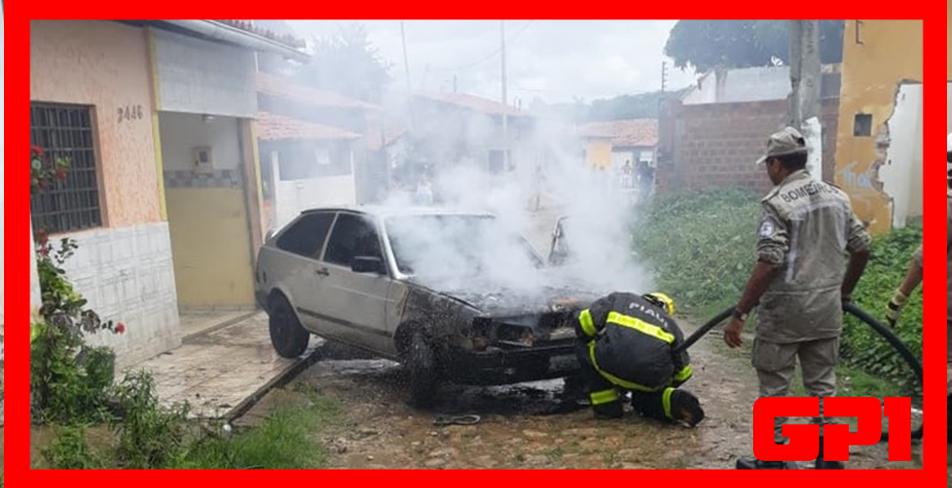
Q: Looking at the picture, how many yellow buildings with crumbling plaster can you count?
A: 1